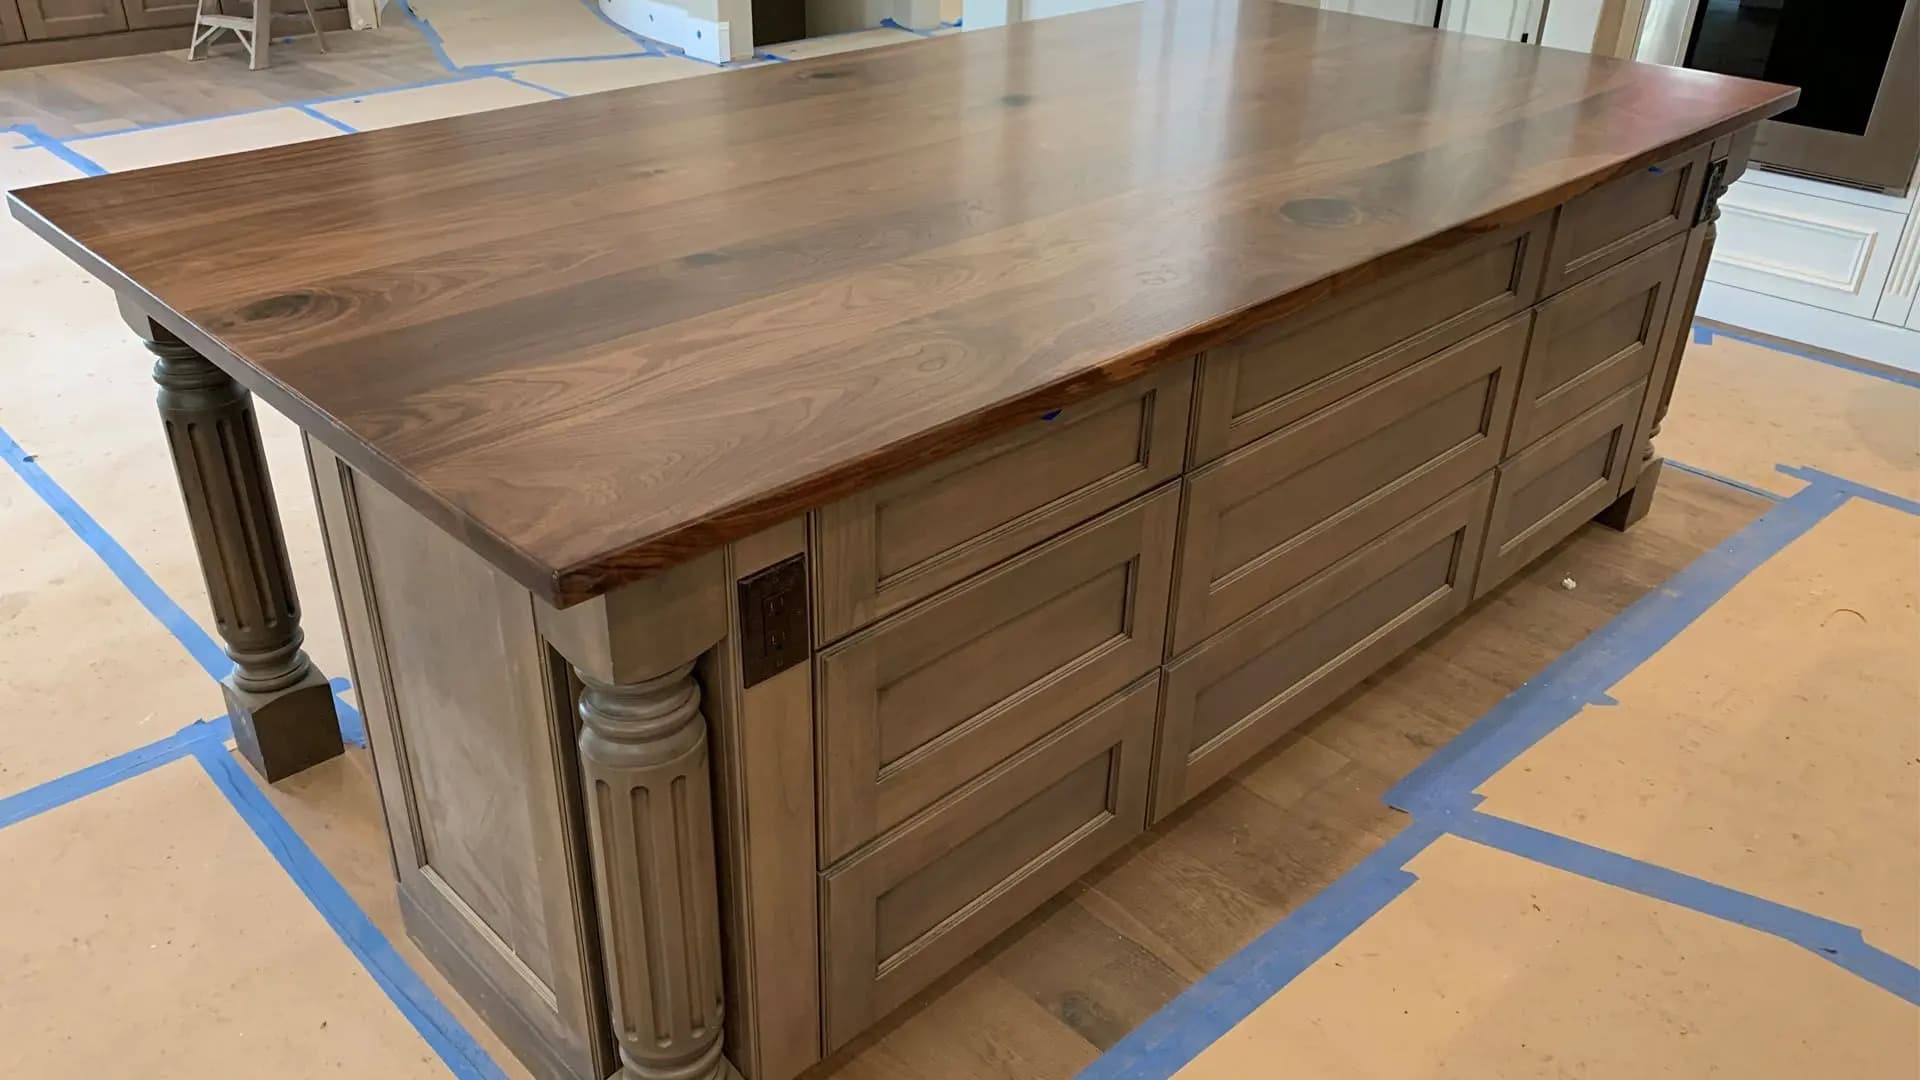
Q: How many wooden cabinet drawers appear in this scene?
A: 9